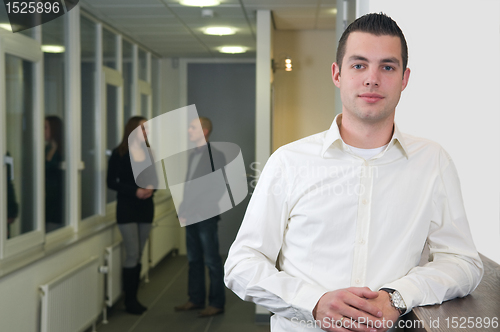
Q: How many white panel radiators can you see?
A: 3